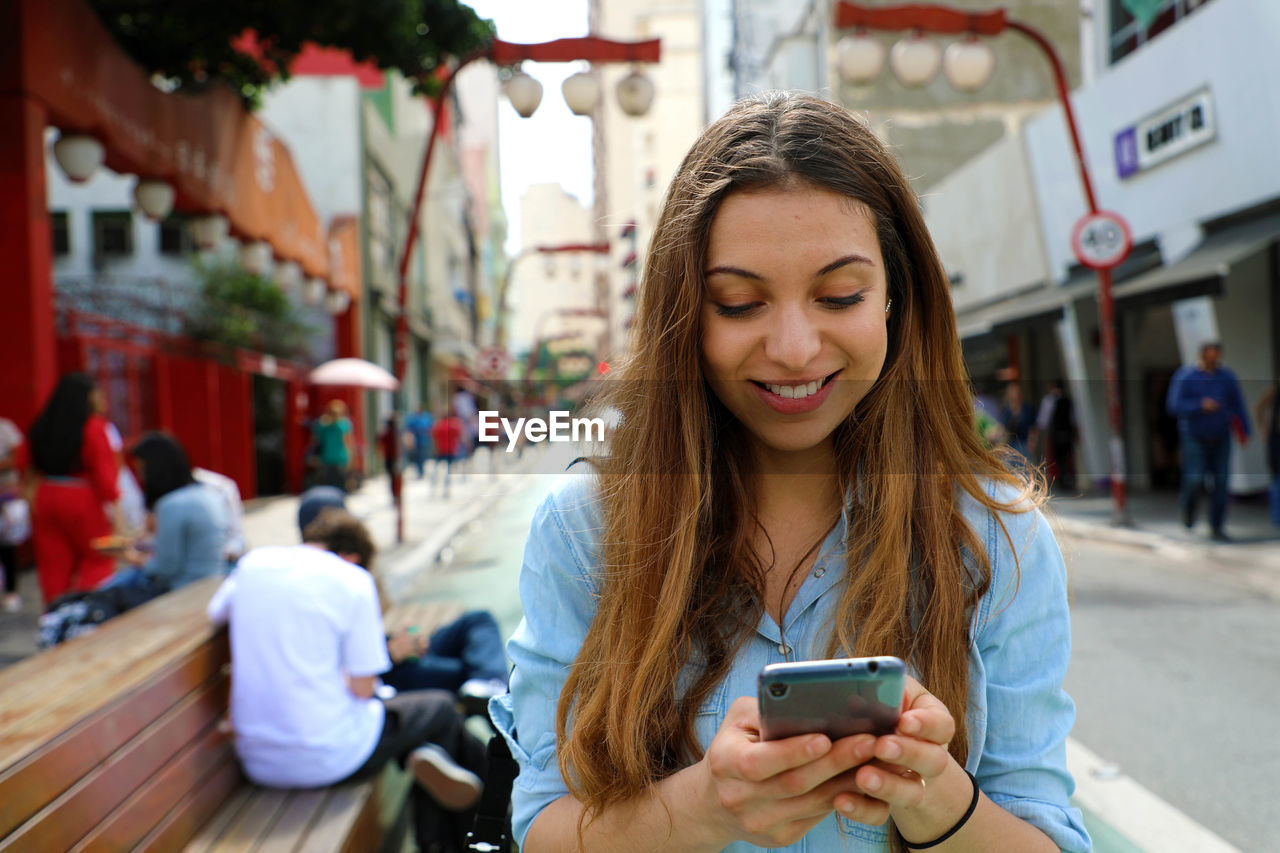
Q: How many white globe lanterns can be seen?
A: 13